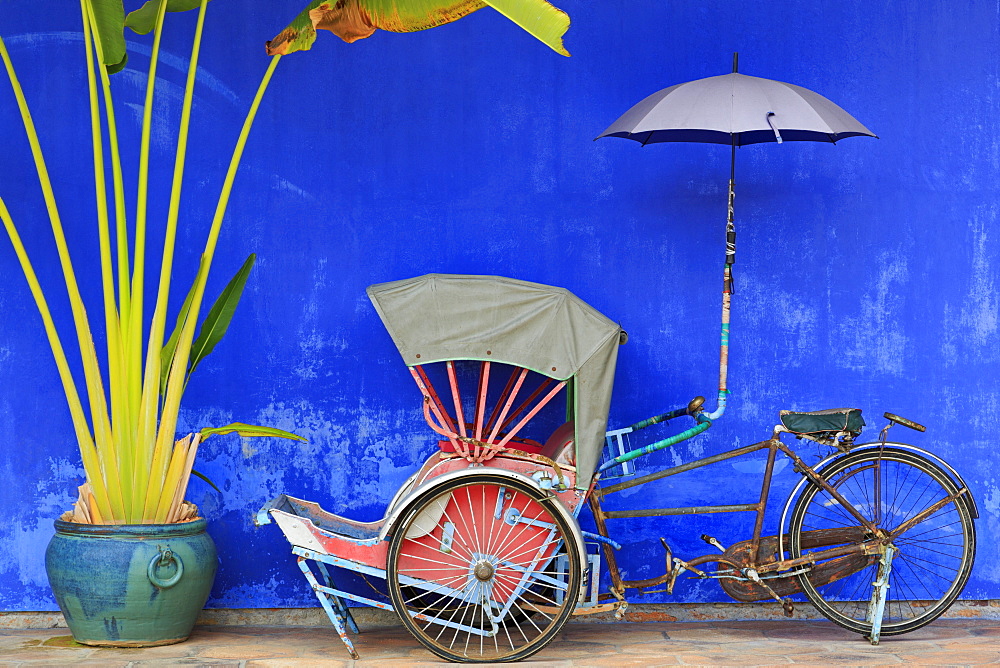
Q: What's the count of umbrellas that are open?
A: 1